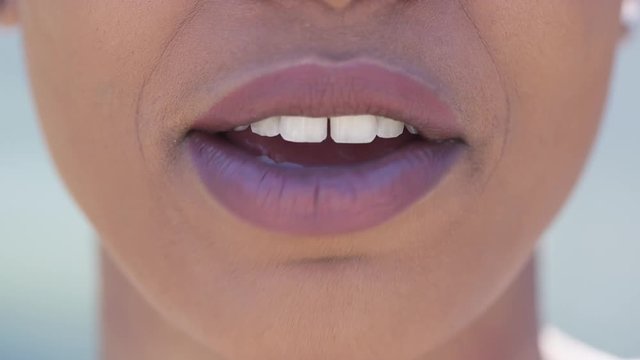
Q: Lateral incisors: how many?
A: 2